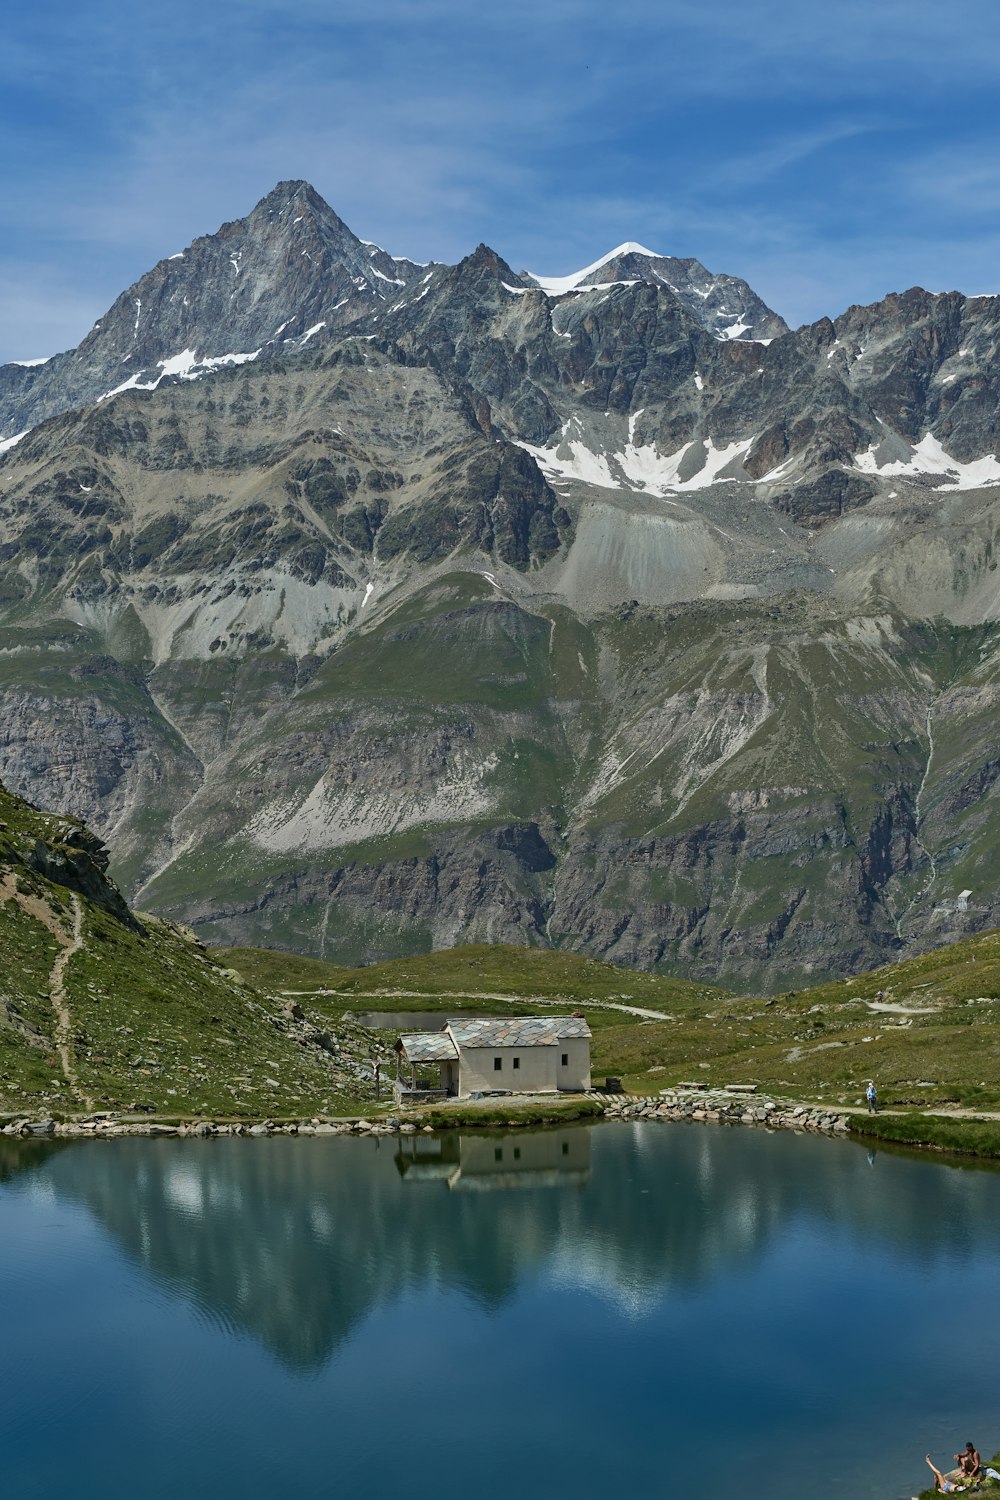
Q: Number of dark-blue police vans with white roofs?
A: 0